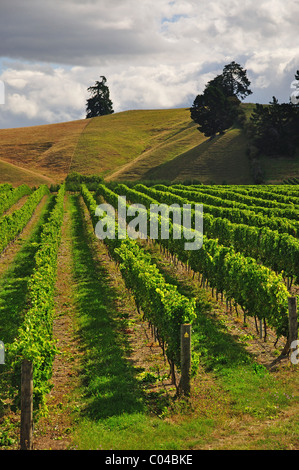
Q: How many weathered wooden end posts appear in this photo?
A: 3